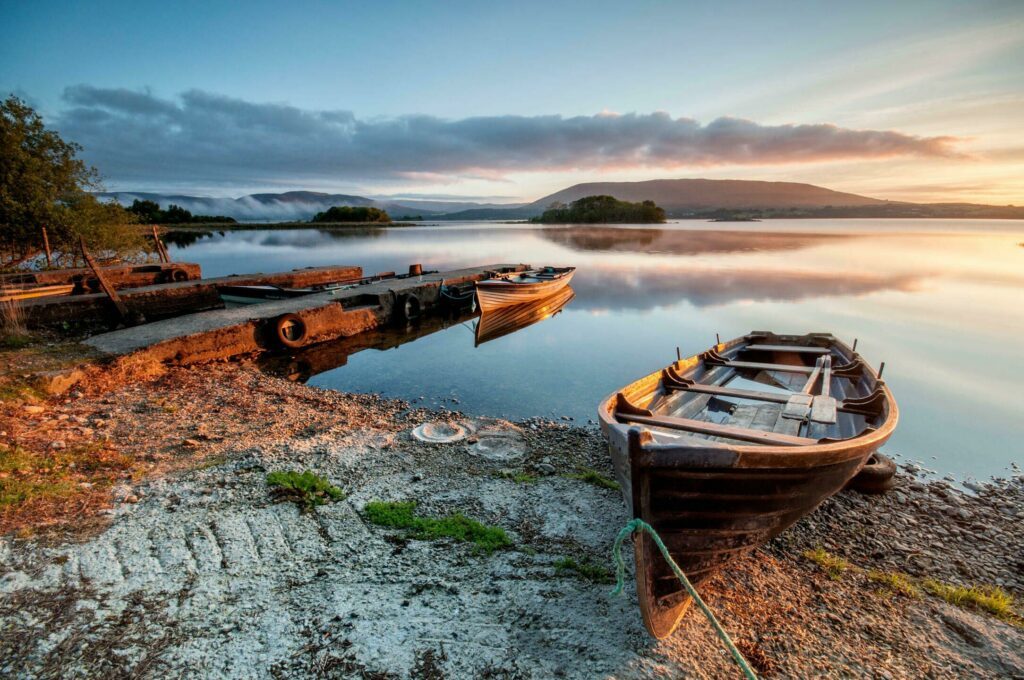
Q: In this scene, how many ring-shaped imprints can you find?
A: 2